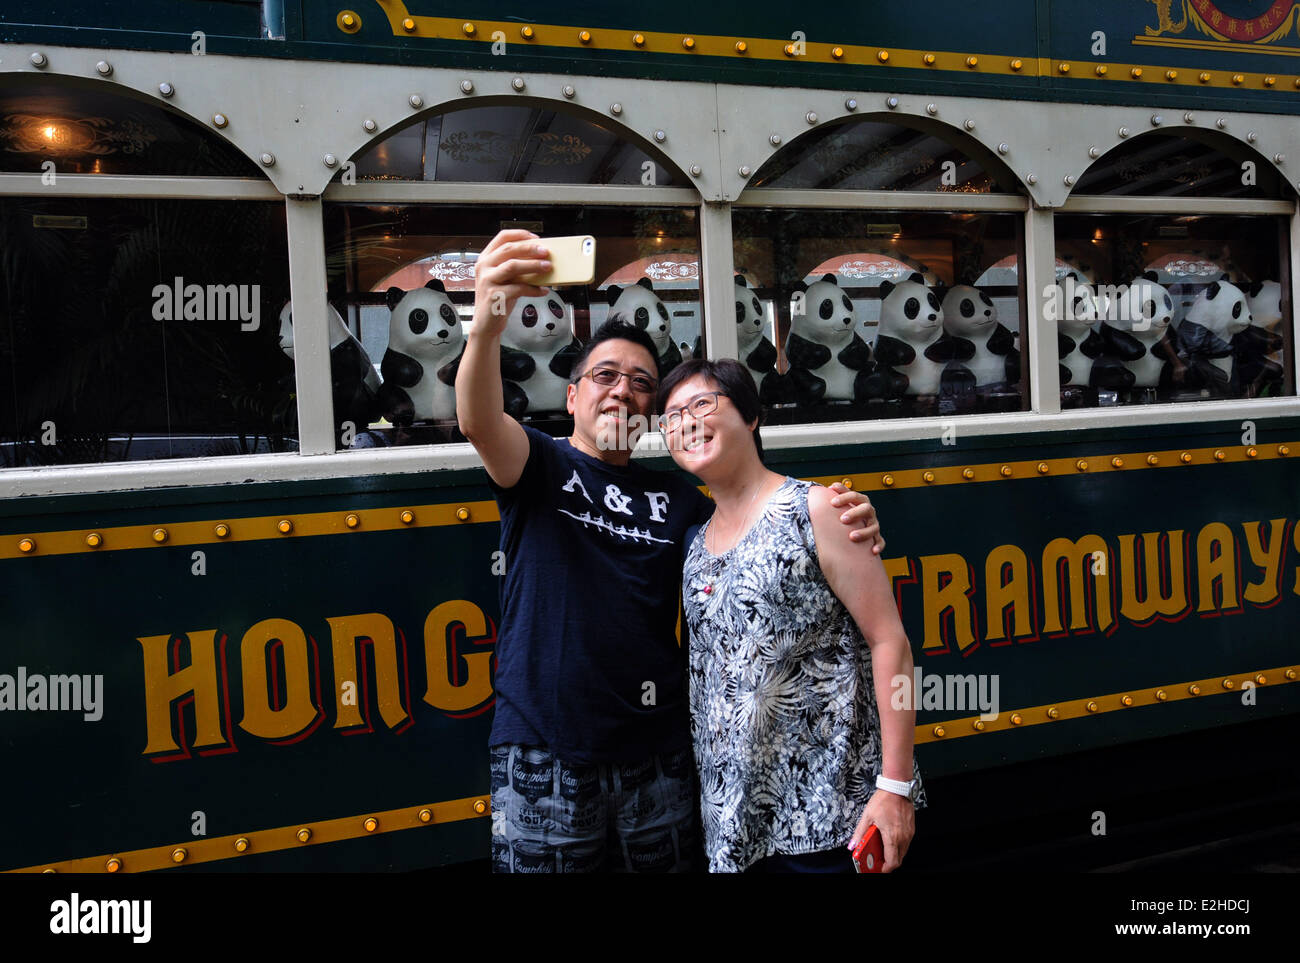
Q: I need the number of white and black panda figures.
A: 12